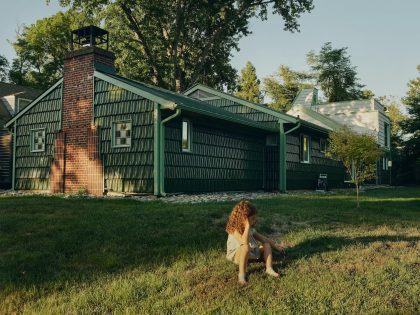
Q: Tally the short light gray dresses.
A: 1